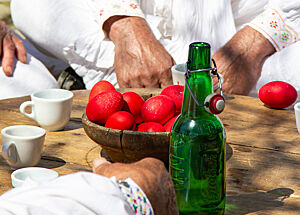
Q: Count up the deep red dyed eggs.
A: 9